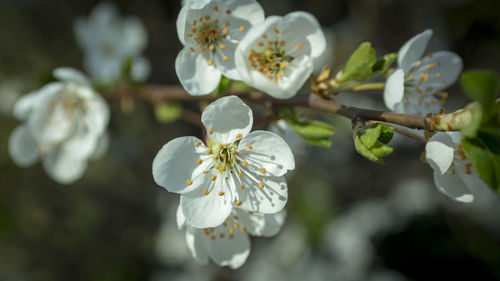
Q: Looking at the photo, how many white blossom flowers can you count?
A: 8